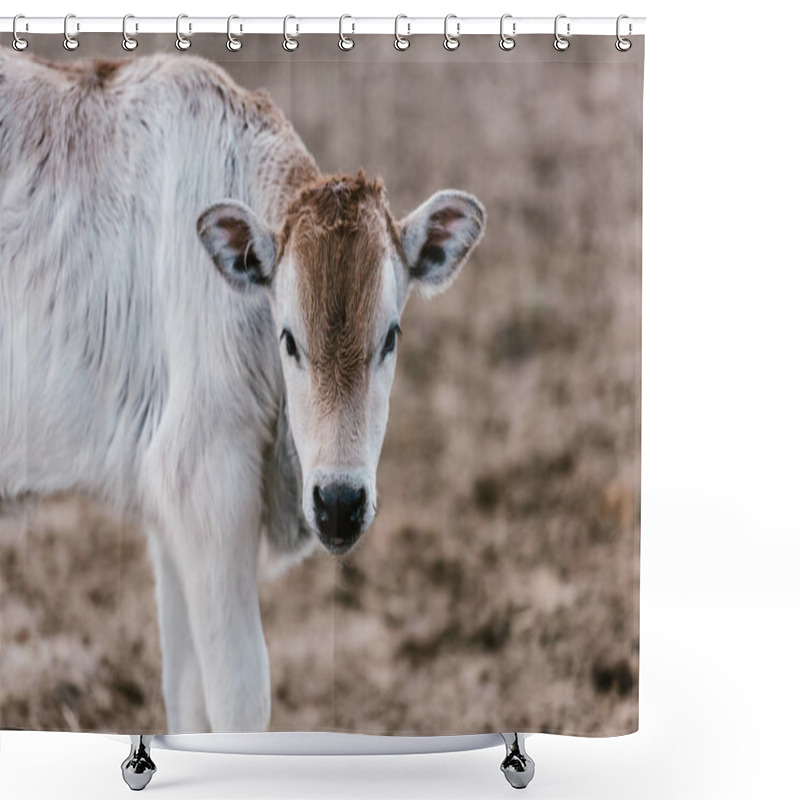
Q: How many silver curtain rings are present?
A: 12